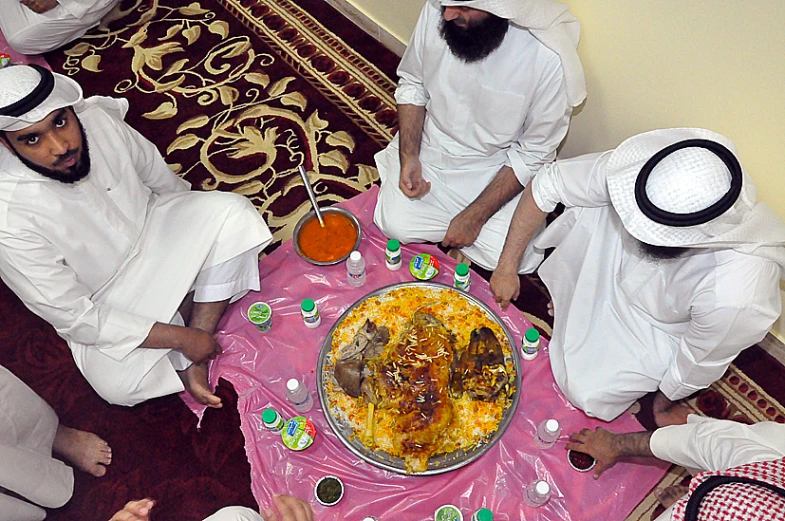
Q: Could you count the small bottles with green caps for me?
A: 6